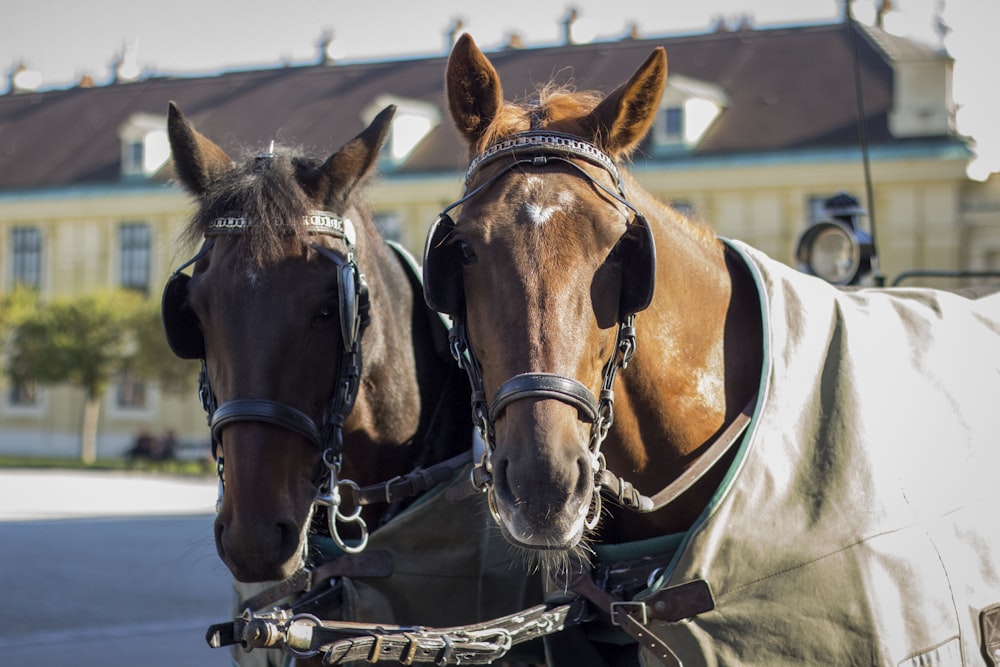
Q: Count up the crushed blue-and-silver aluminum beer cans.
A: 0